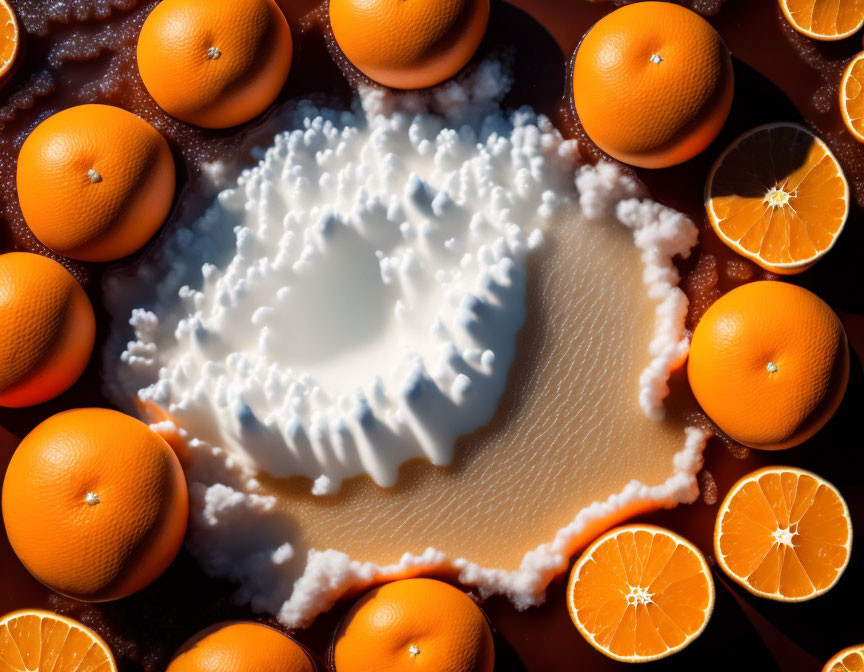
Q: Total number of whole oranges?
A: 9